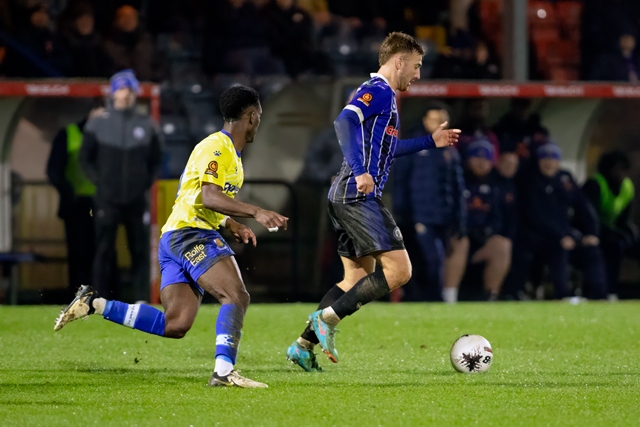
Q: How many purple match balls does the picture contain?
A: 0